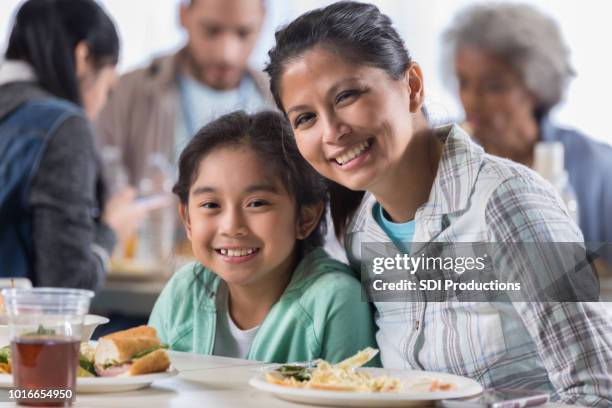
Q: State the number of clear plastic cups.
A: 1